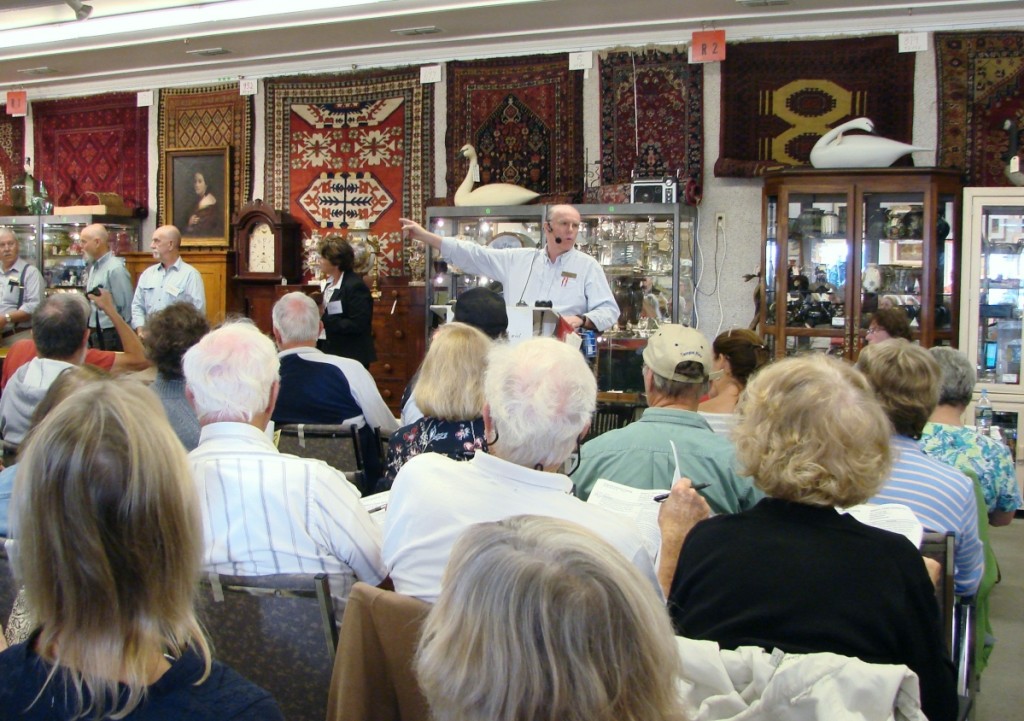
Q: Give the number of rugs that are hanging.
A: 8